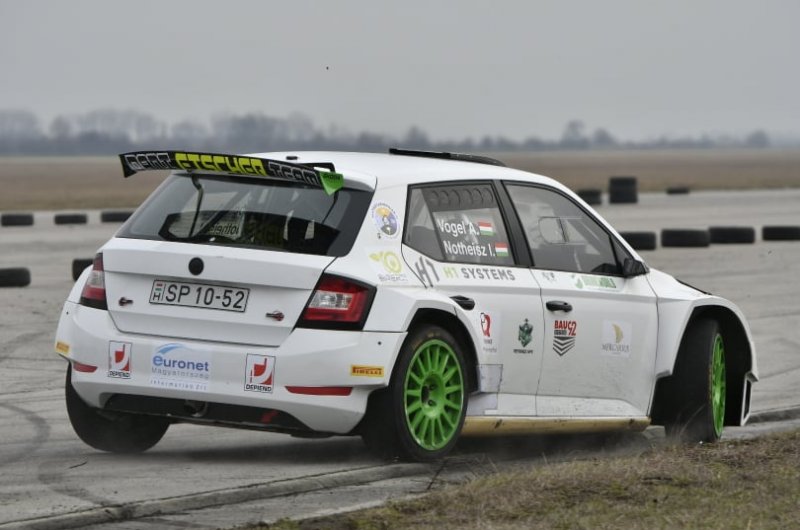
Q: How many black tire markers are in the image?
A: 12